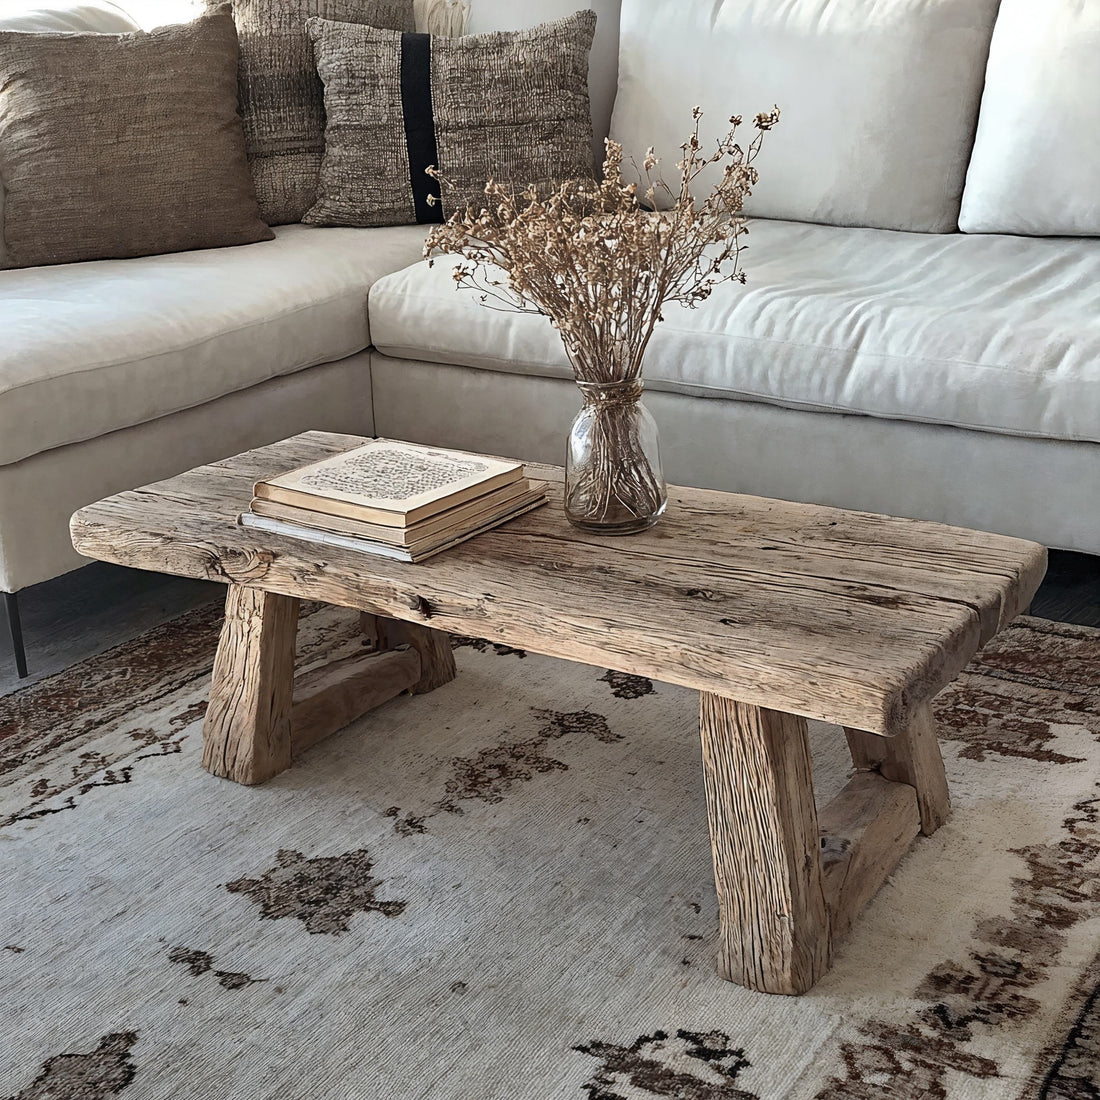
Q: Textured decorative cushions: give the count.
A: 3